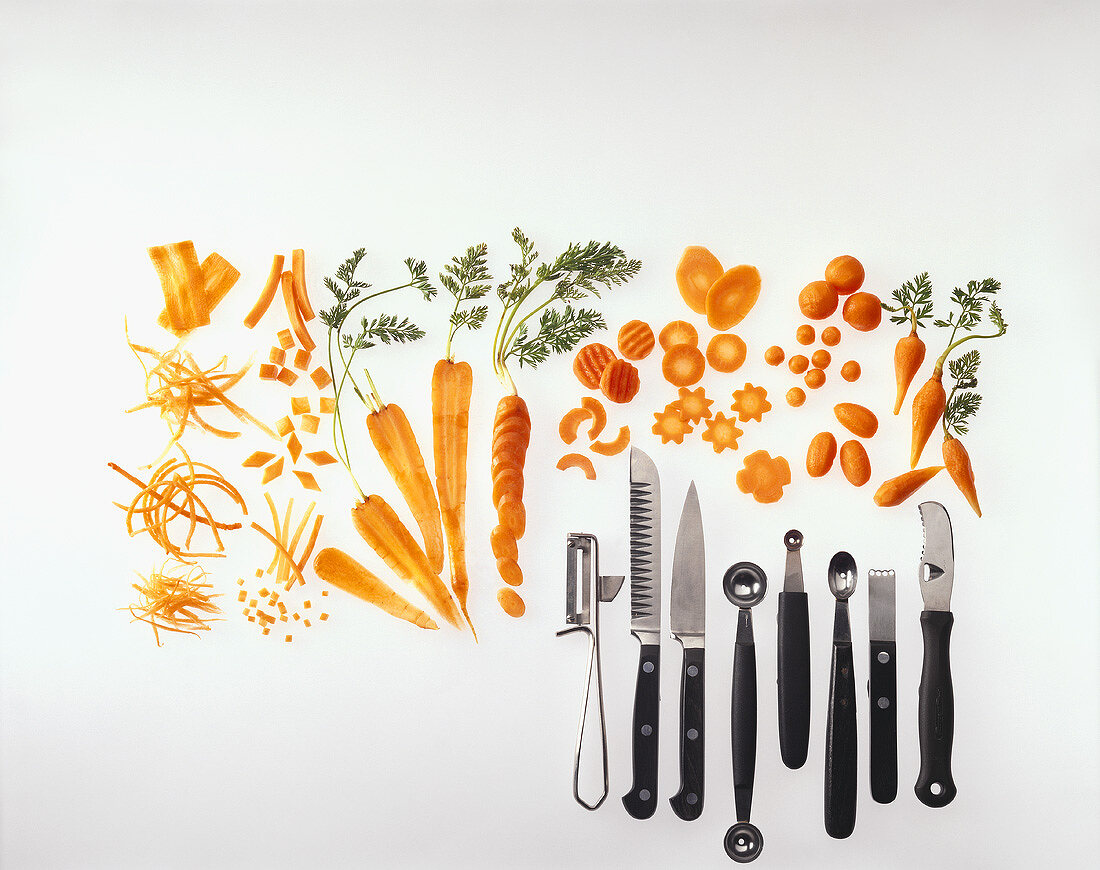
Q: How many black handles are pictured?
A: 7